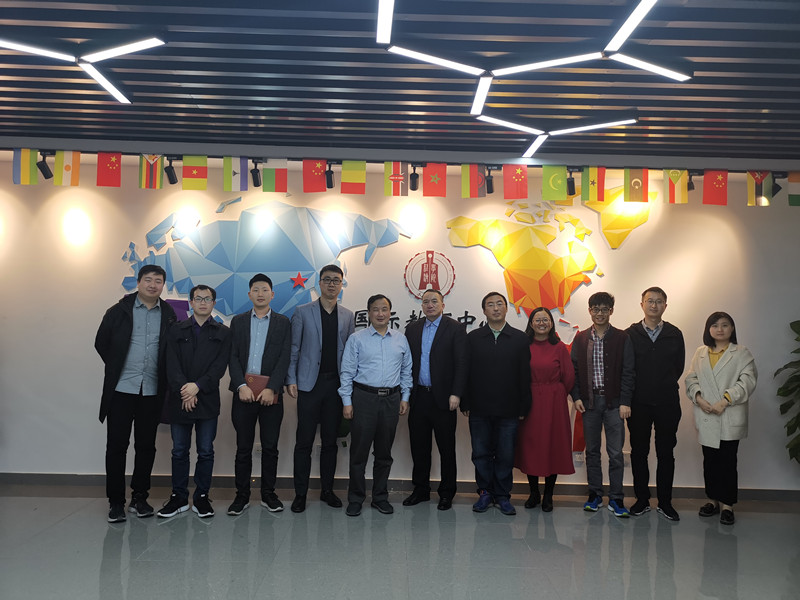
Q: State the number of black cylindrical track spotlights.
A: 9